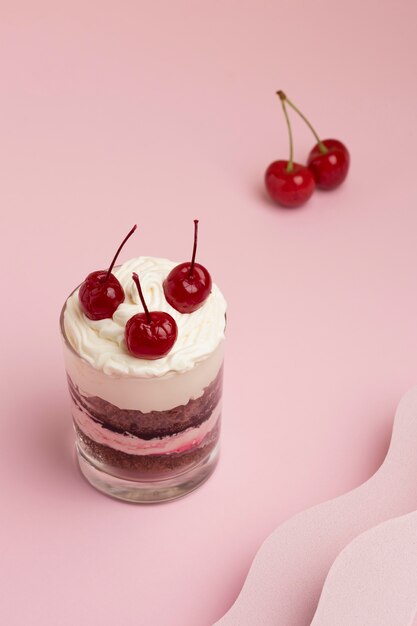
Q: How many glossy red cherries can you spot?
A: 5